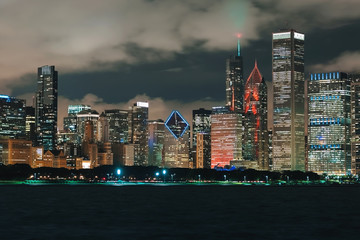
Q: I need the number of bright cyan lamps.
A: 3